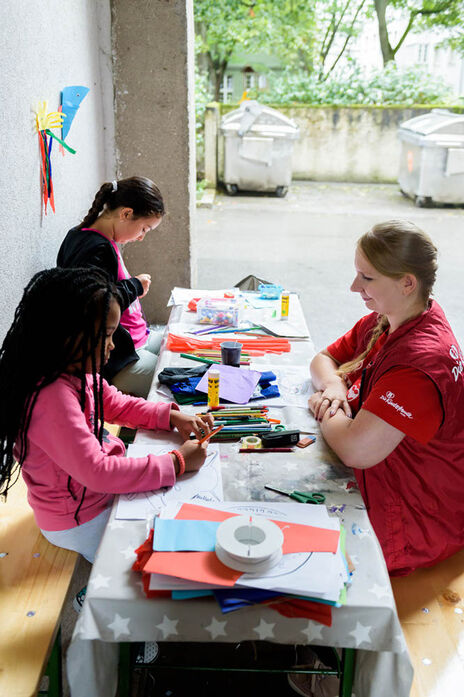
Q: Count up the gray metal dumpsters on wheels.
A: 2